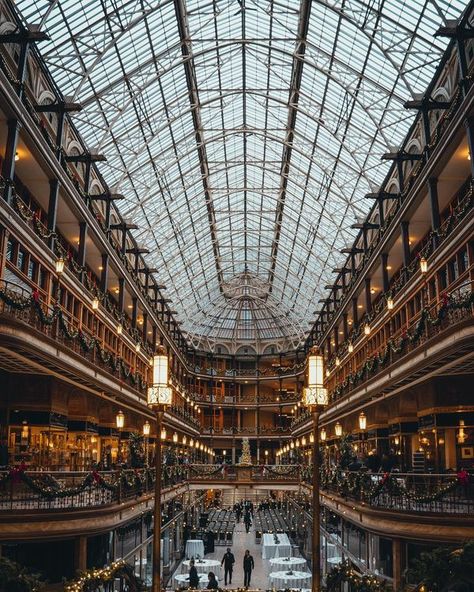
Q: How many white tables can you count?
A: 6